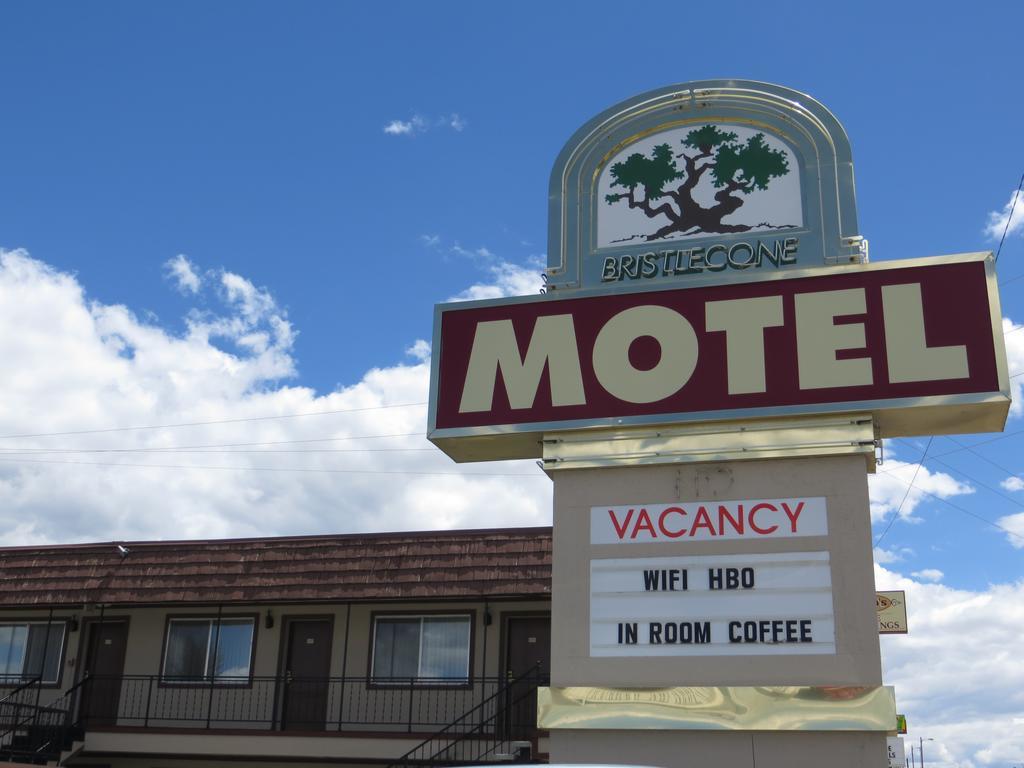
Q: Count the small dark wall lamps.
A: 3